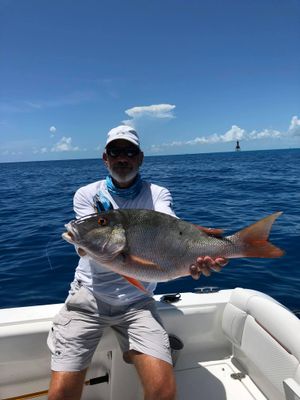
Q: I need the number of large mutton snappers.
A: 1